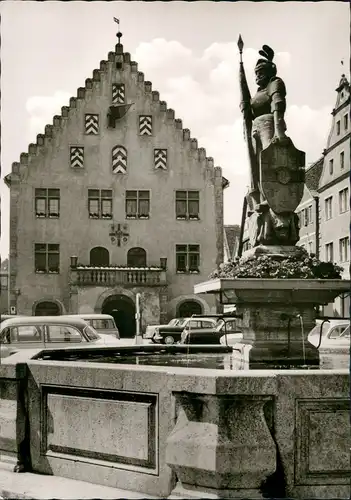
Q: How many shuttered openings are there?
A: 6